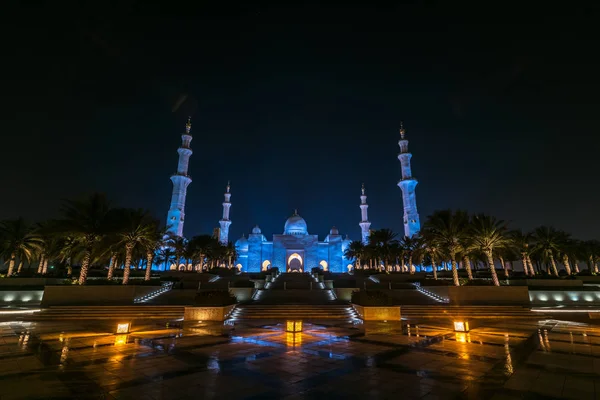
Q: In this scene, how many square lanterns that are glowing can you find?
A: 3